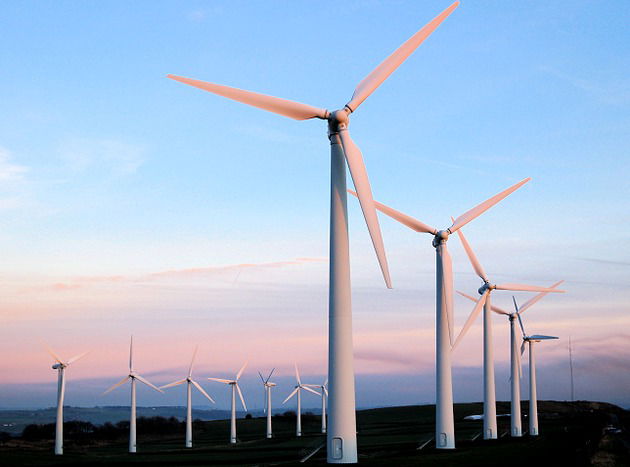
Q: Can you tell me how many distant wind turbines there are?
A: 7